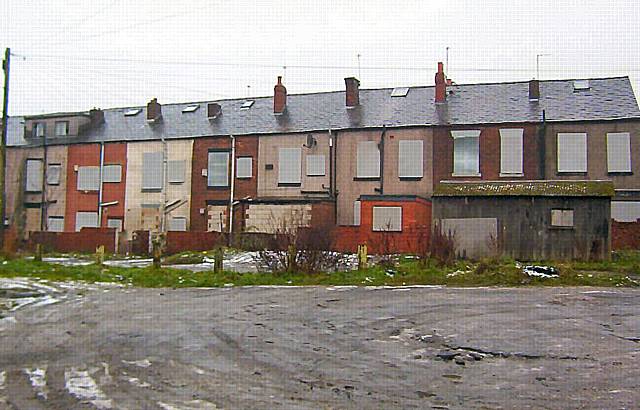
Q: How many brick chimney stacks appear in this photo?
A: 7